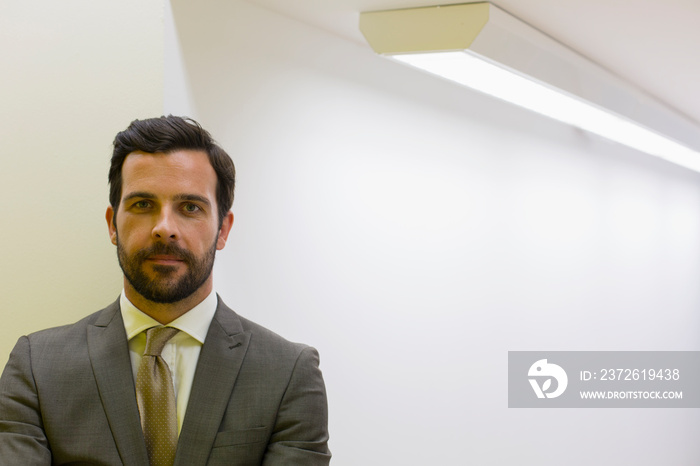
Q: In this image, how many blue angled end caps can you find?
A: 0